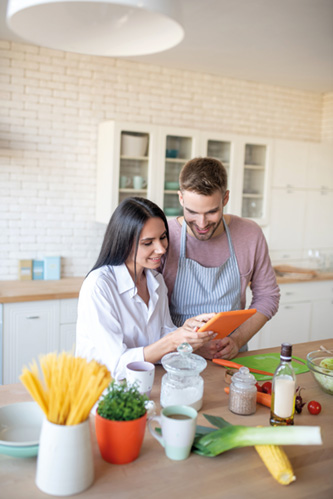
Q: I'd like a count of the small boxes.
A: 3